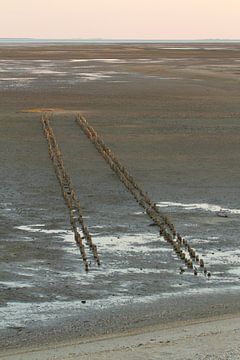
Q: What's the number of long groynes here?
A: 2